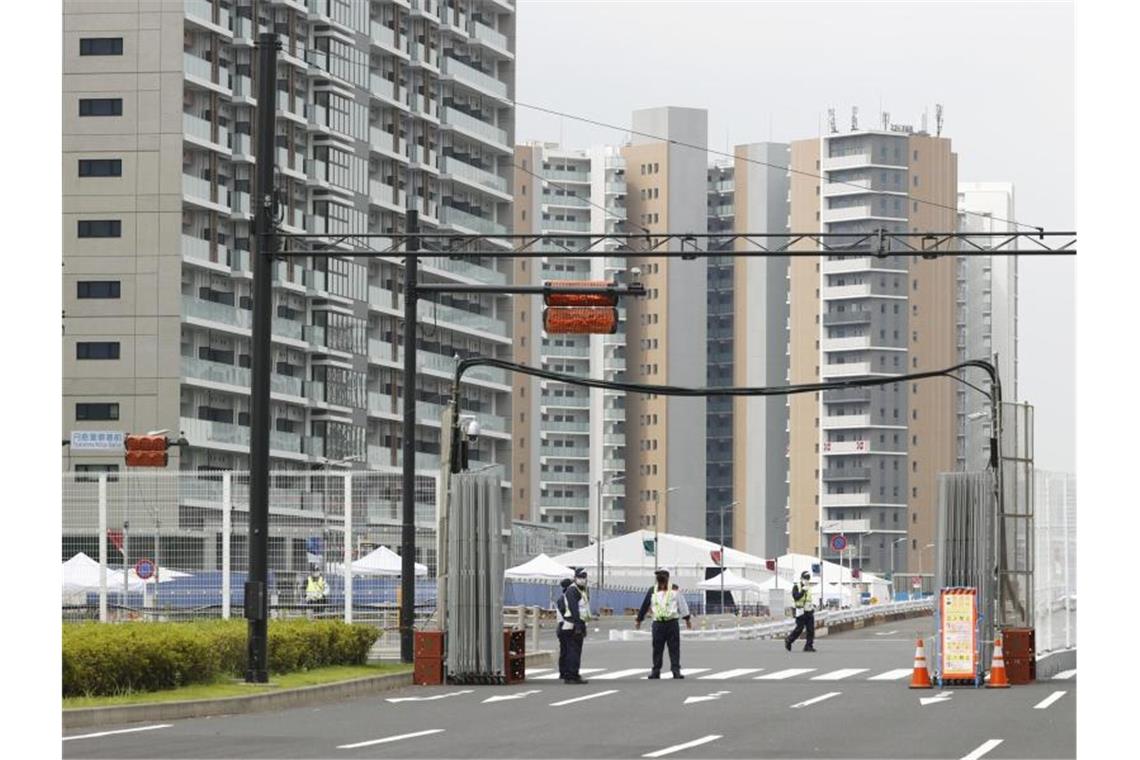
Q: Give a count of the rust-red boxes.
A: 6